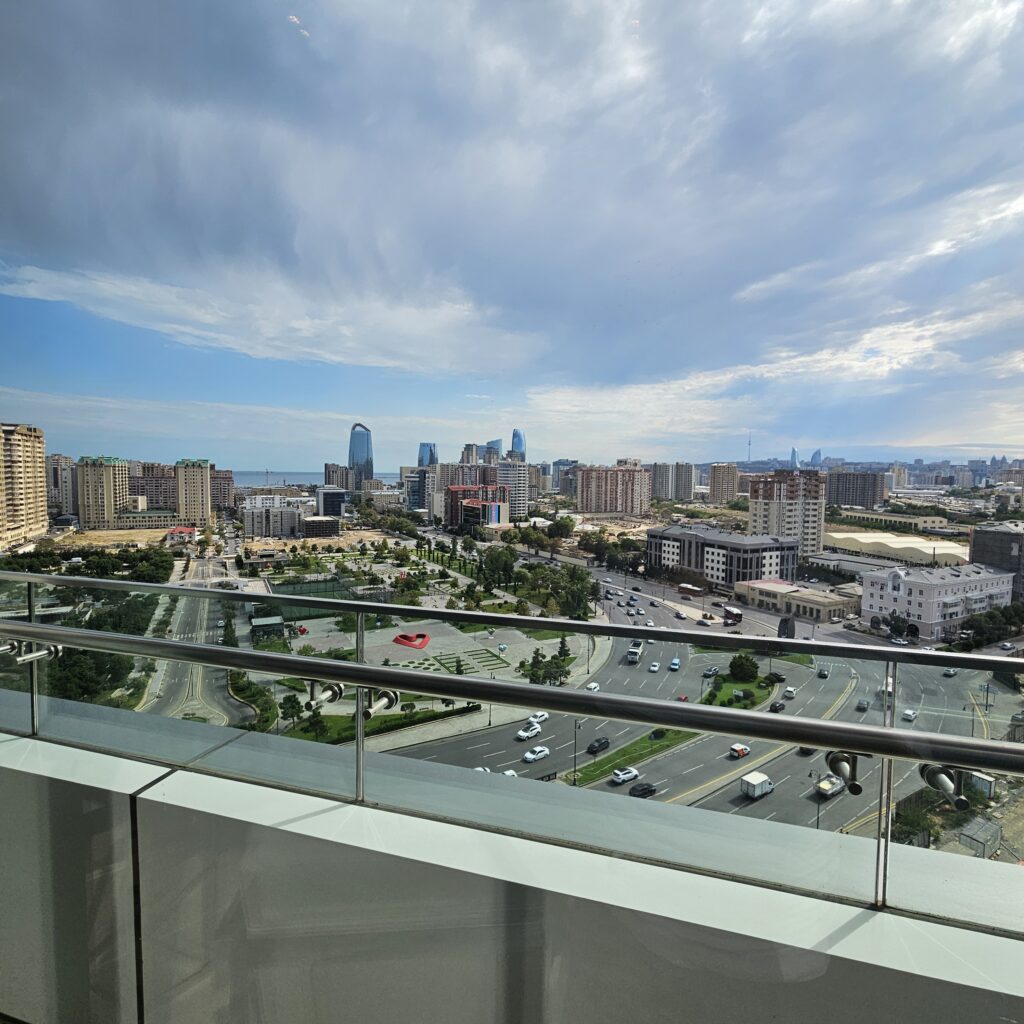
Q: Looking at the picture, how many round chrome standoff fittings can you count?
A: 6